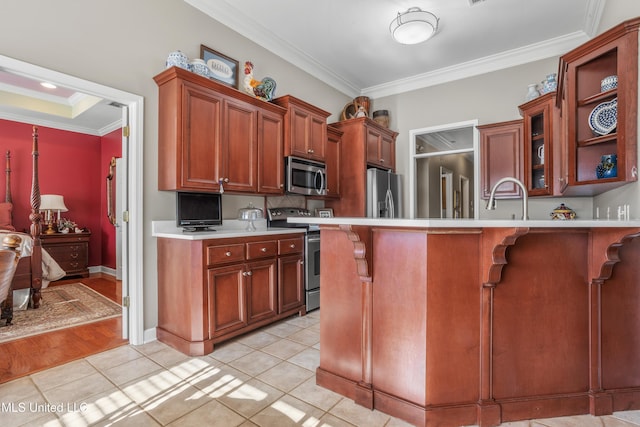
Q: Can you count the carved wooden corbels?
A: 3